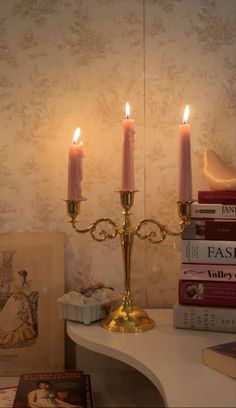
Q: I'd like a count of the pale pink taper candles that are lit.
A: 3